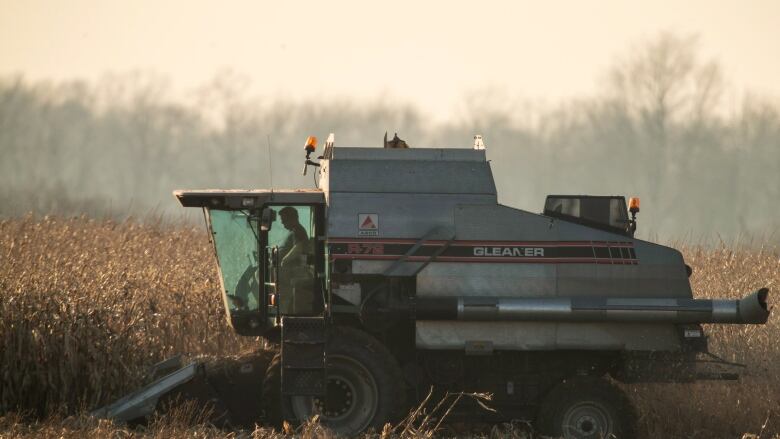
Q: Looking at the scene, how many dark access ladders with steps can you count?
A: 1